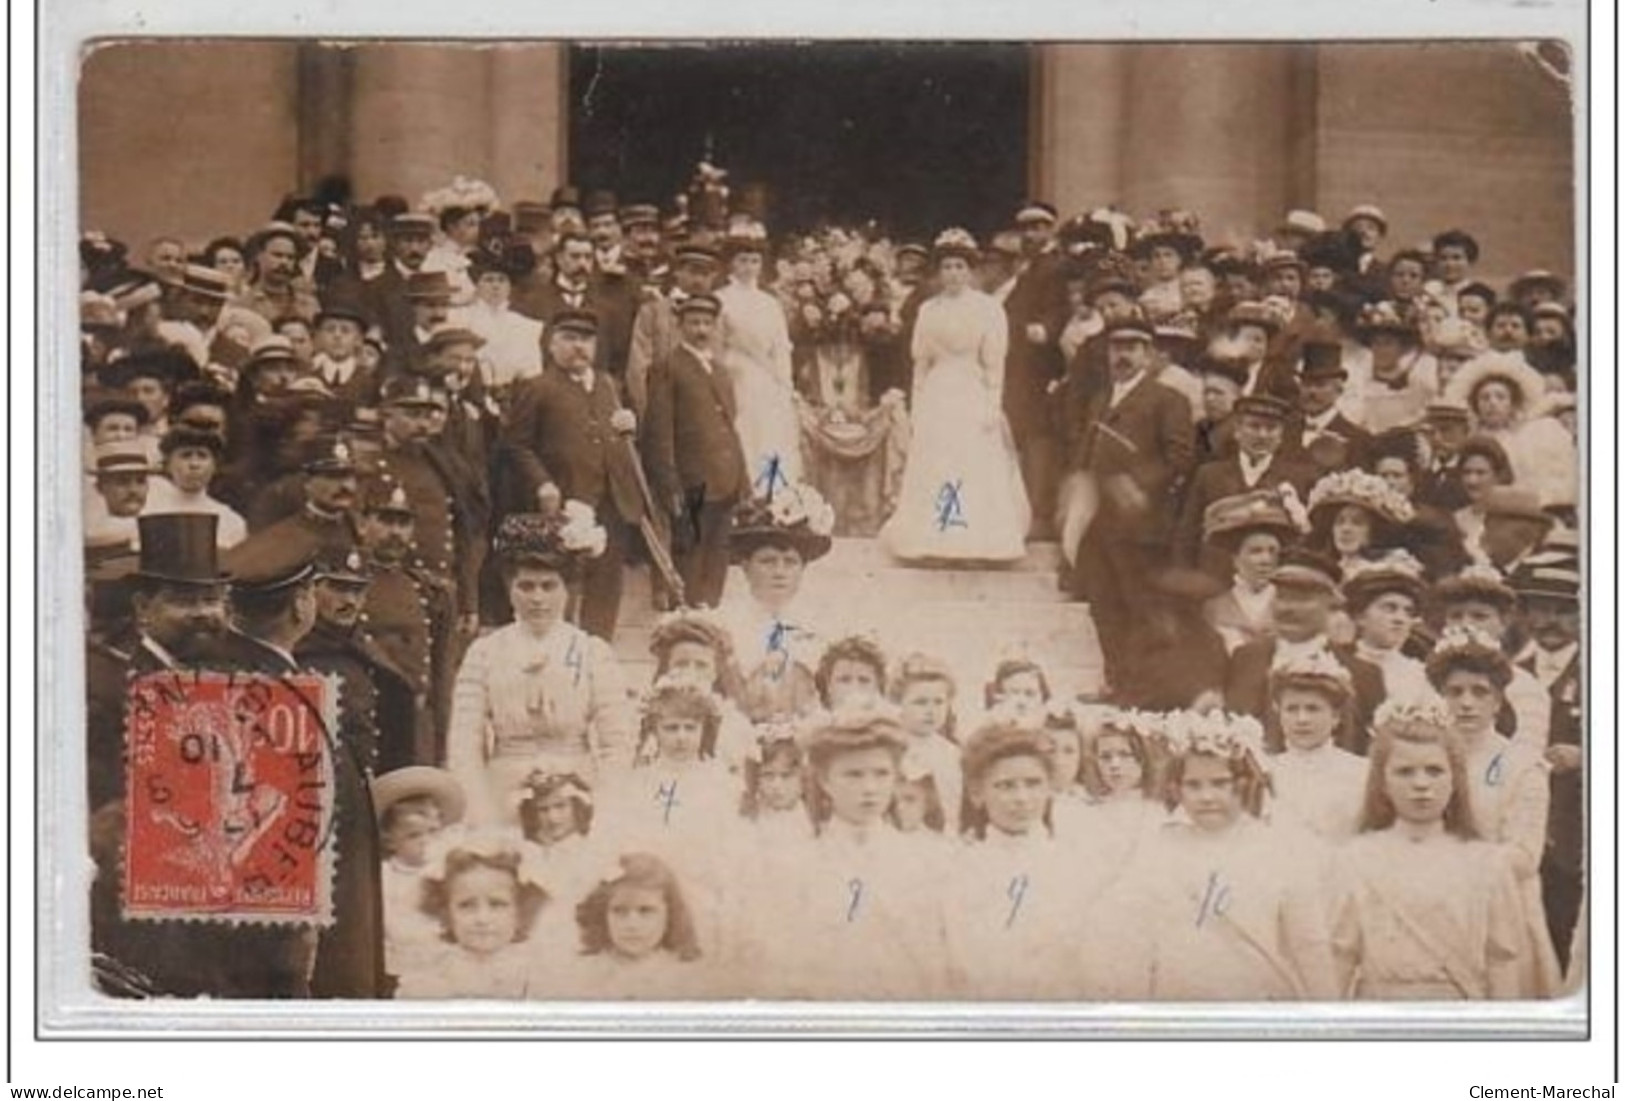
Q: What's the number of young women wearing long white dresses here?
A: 2